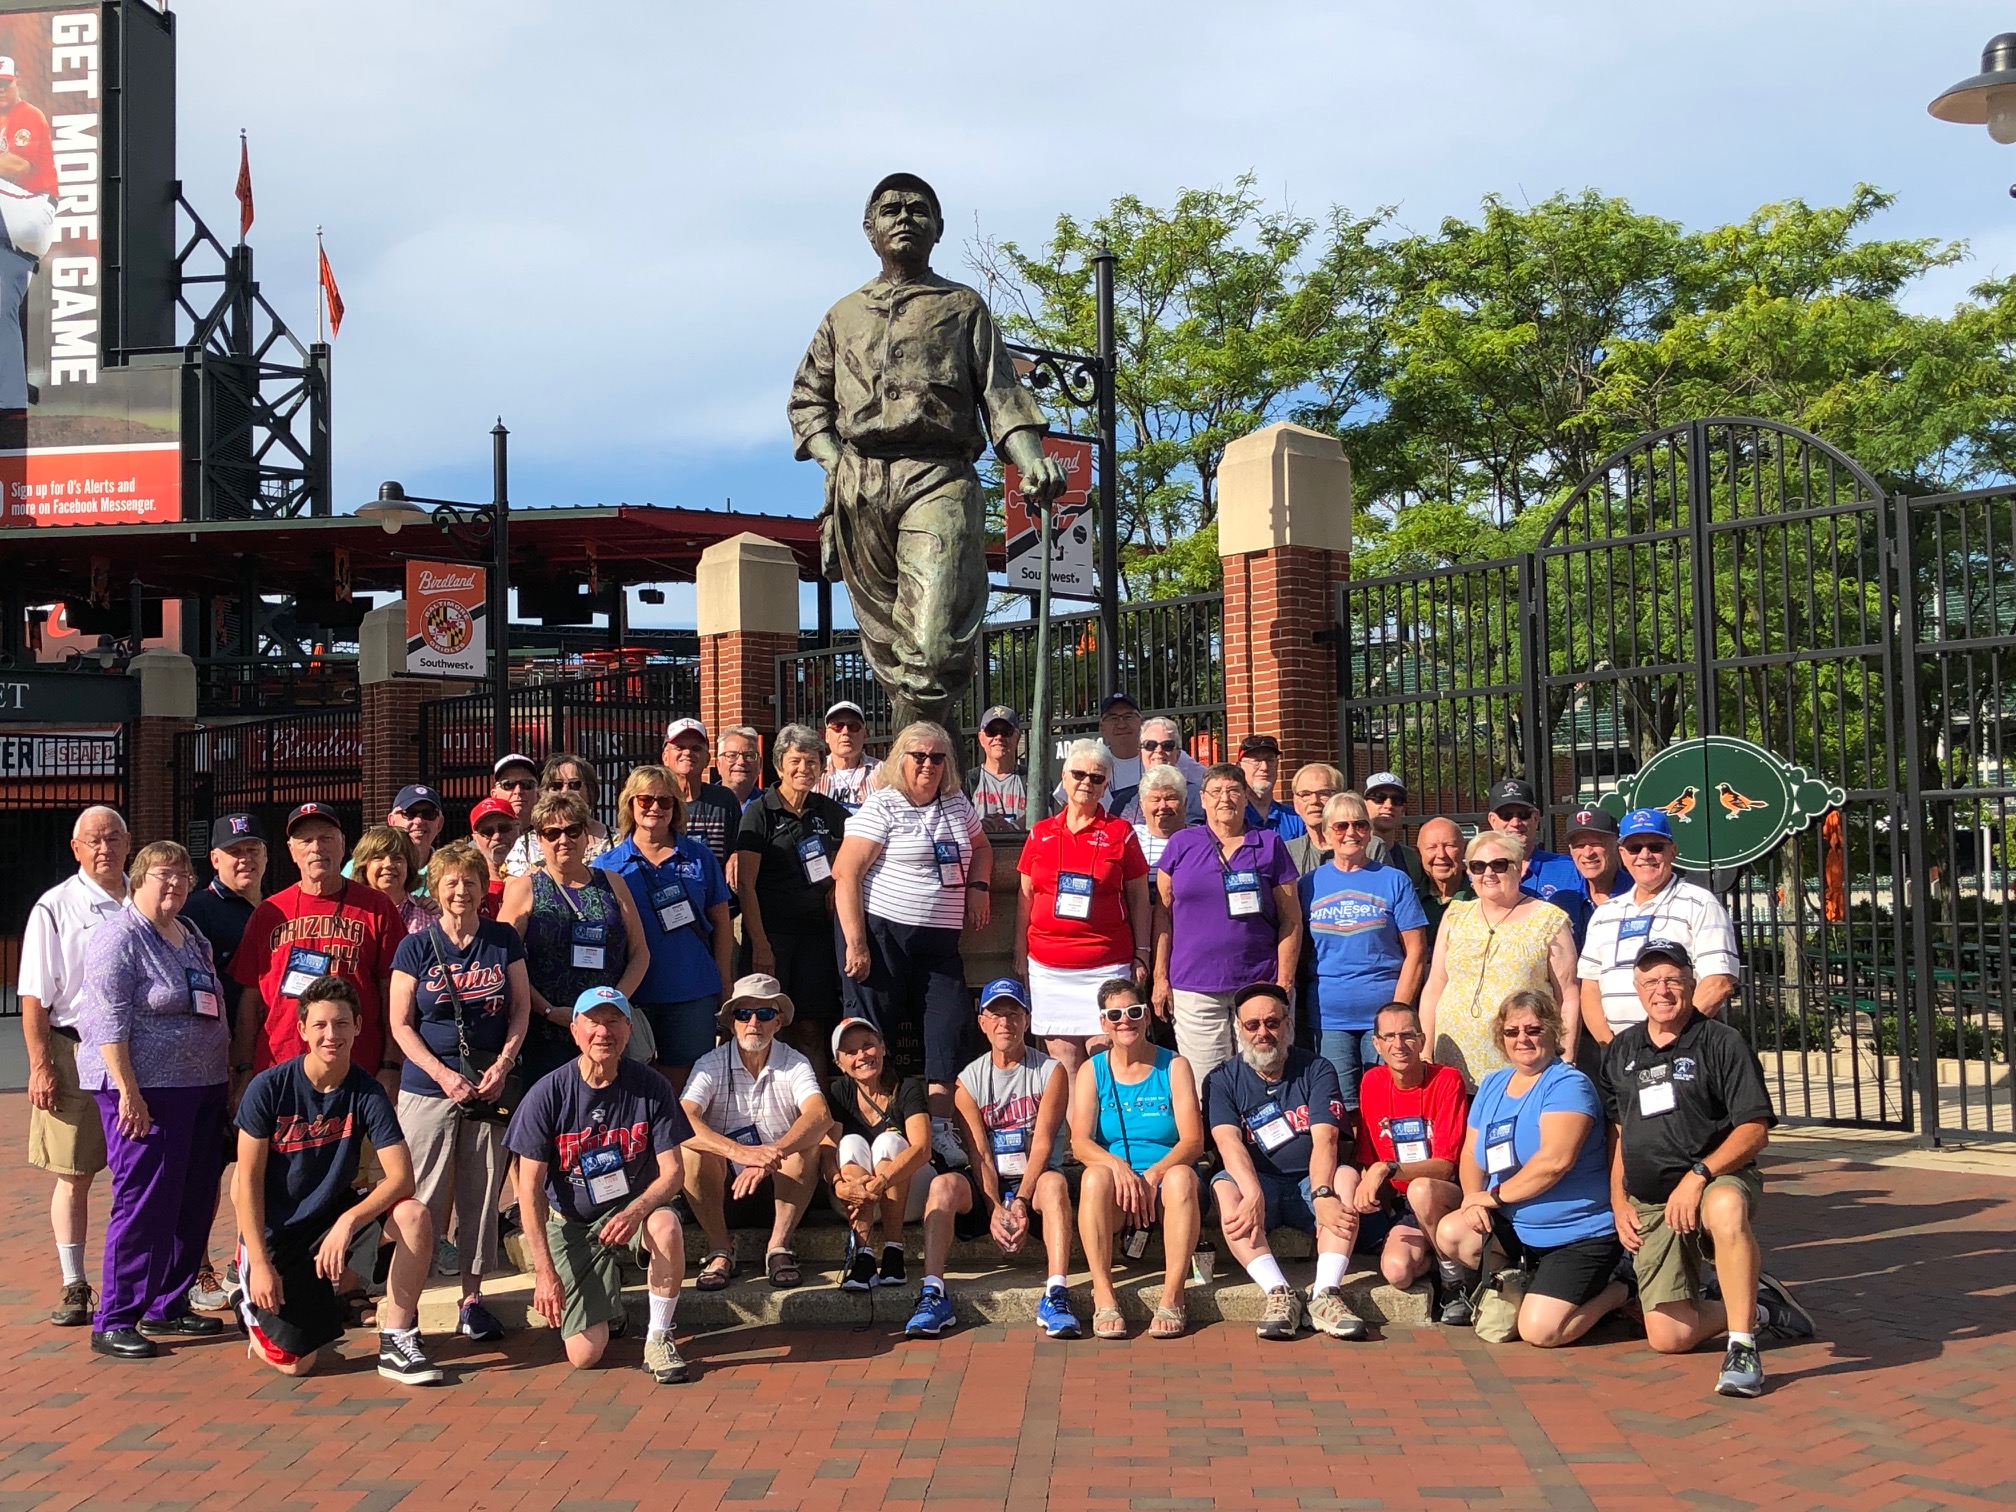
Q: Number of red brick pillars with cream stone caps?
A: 4